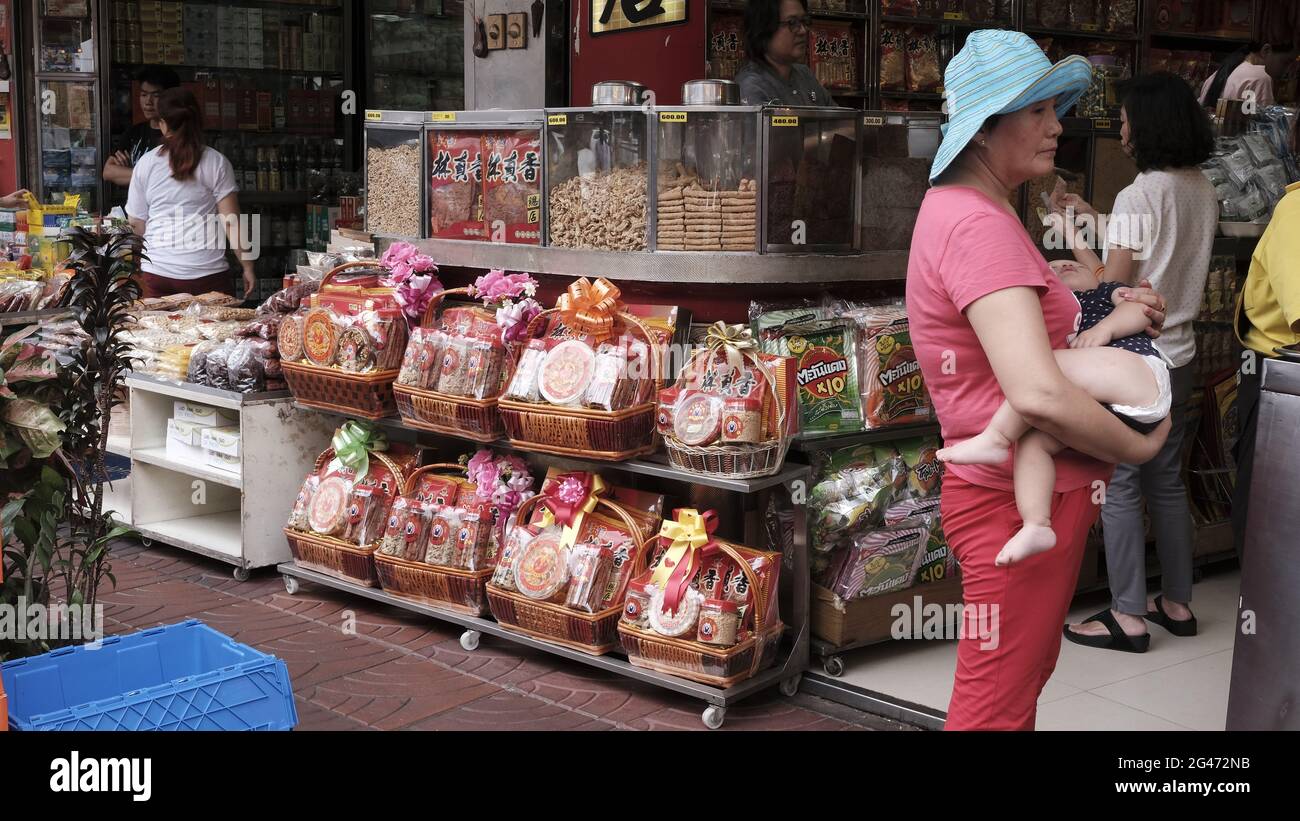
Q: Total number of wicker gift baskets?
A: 8